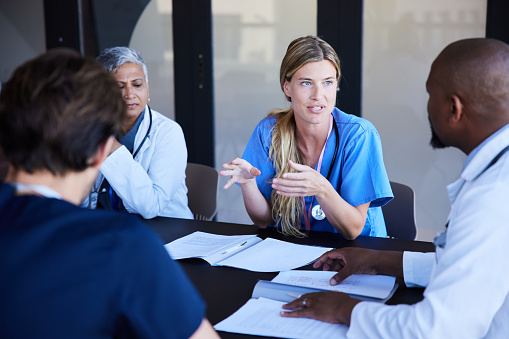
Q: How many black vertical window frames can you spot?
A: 4